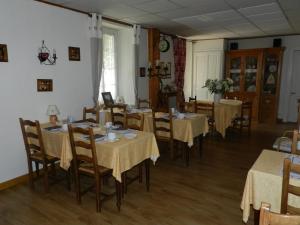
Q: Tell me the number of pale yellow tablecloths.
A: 4